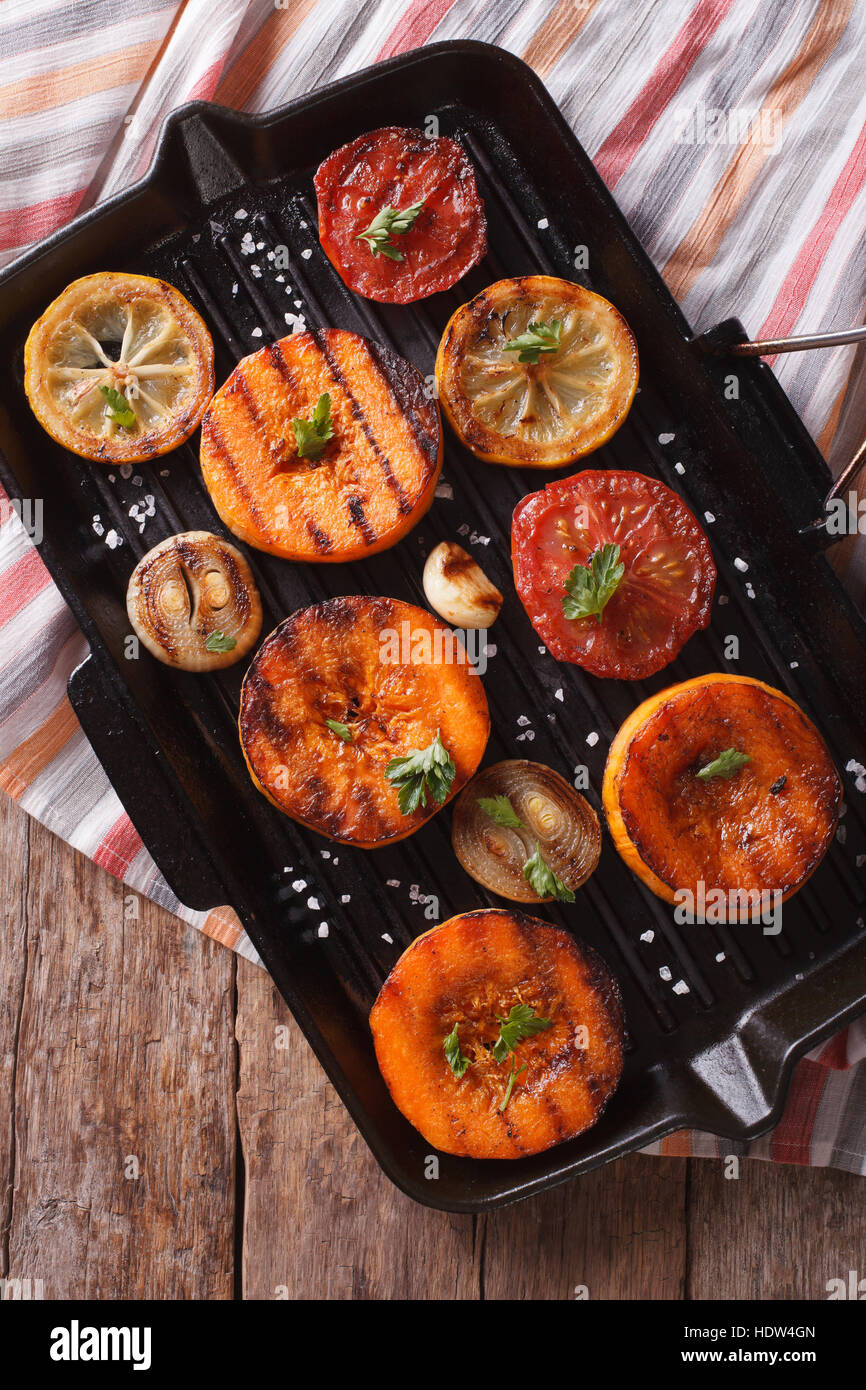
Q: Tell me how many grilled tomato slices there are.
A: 2